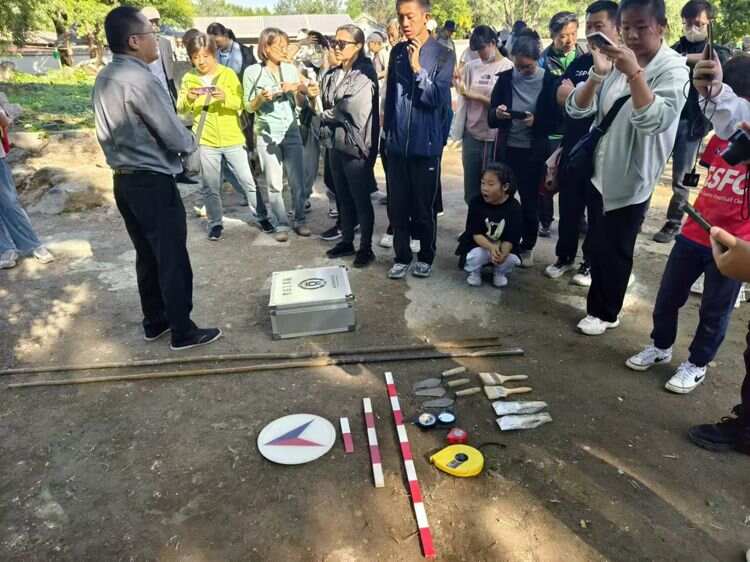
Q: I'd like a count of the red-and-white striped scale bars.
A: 3